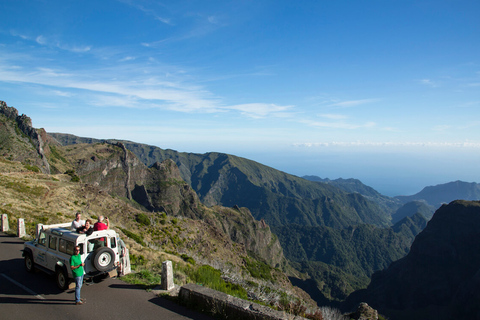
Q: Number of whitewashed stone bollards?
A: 5